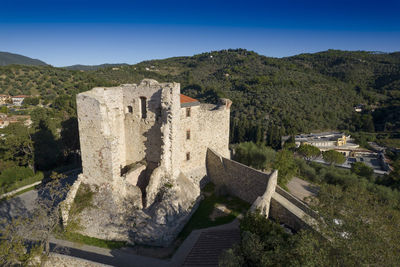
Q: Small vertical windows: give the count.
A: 3